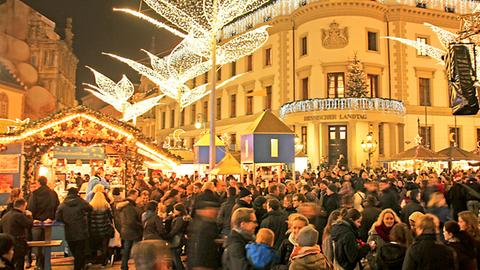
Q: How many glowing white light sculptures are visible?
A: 4